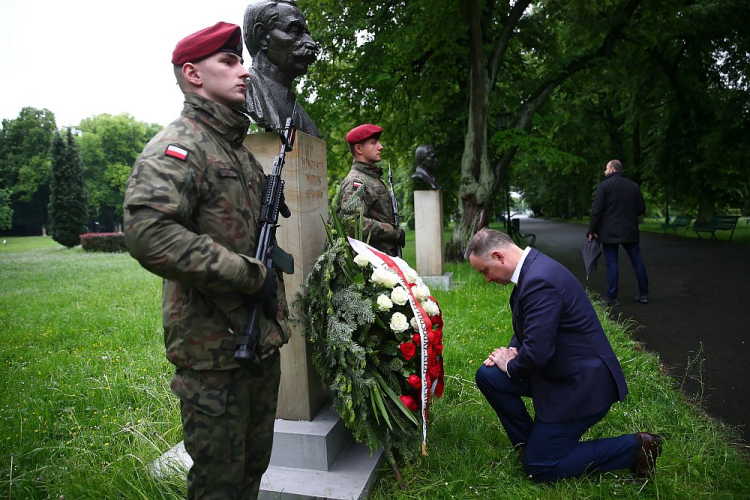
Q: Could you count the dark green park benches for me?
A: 3